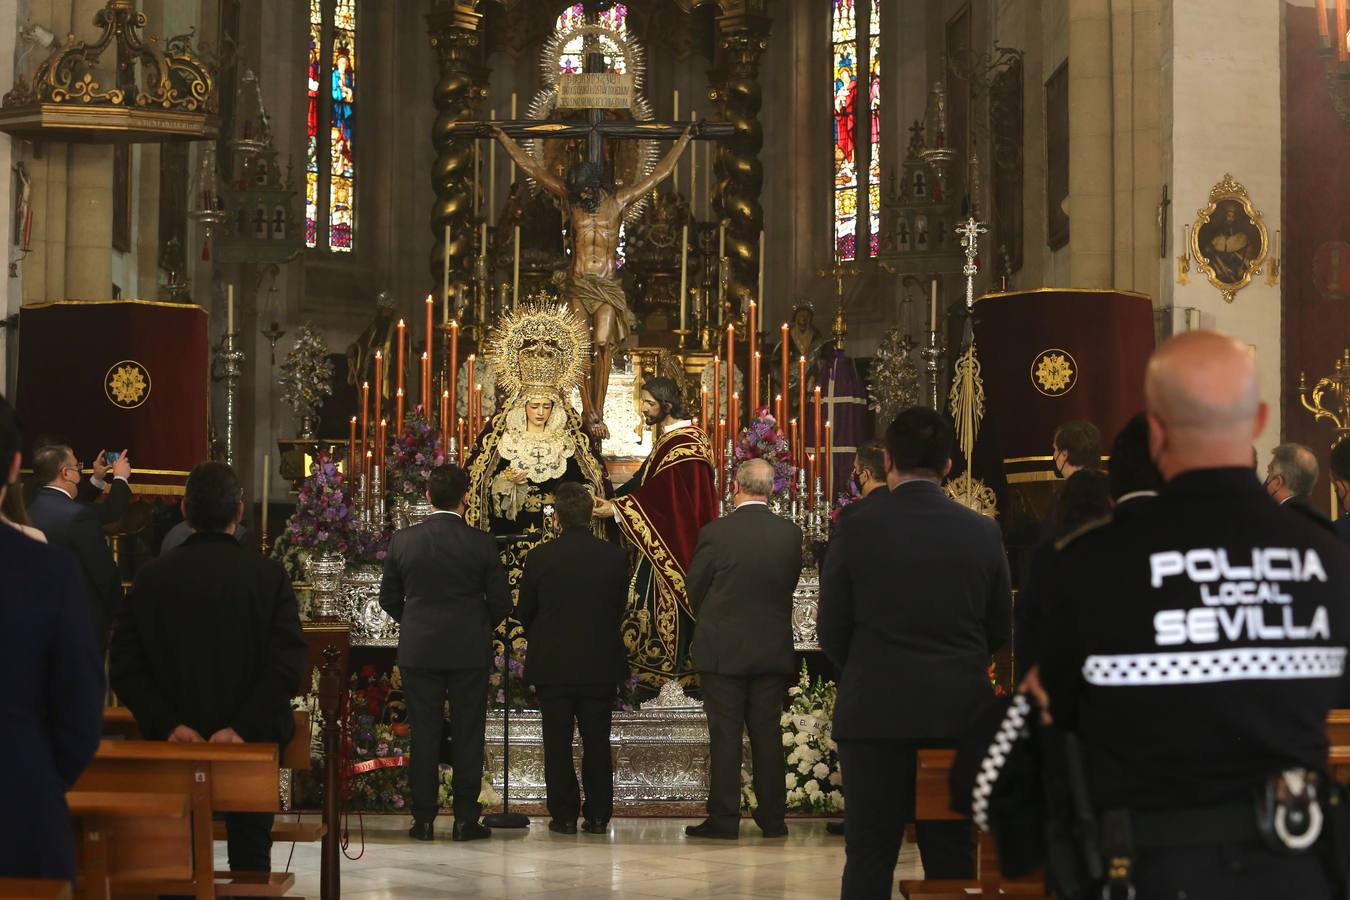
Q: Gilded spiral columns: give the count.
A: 2